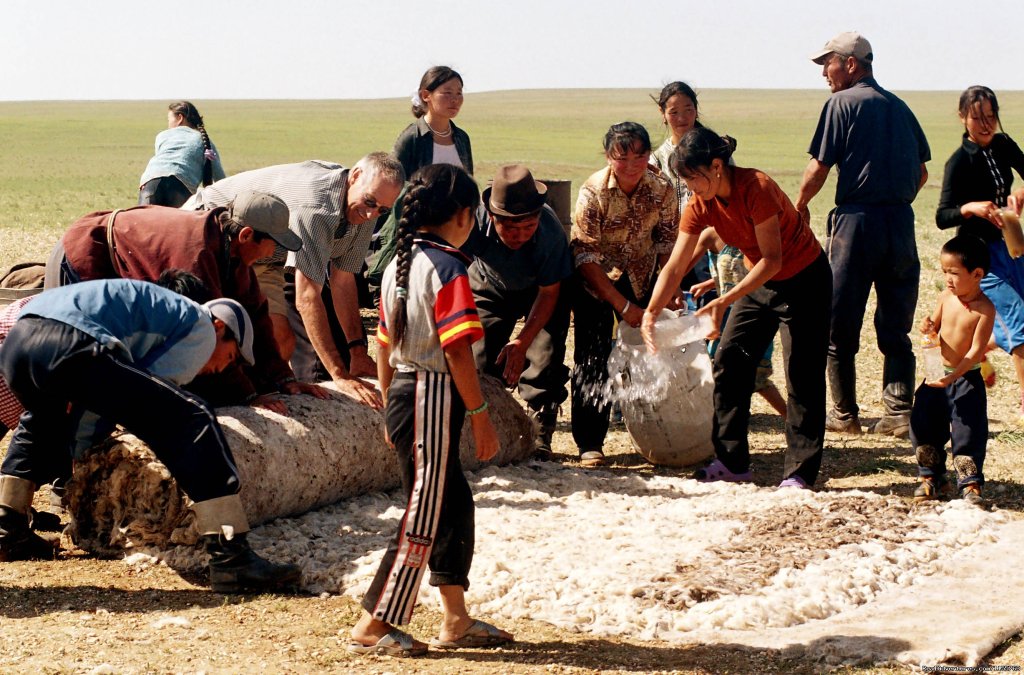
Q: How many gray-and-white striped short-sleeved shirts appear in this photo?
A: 1